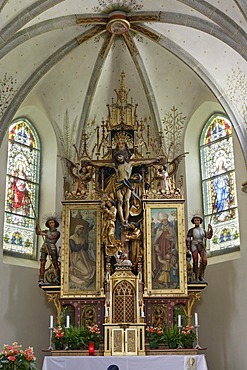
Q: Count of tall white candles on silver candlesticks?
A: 4